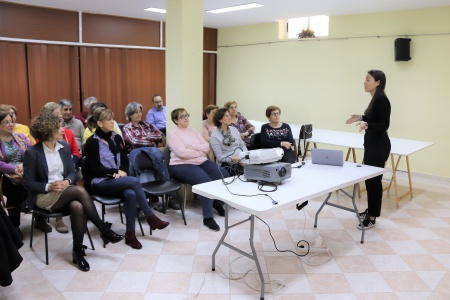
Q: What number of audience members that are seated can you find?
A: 15